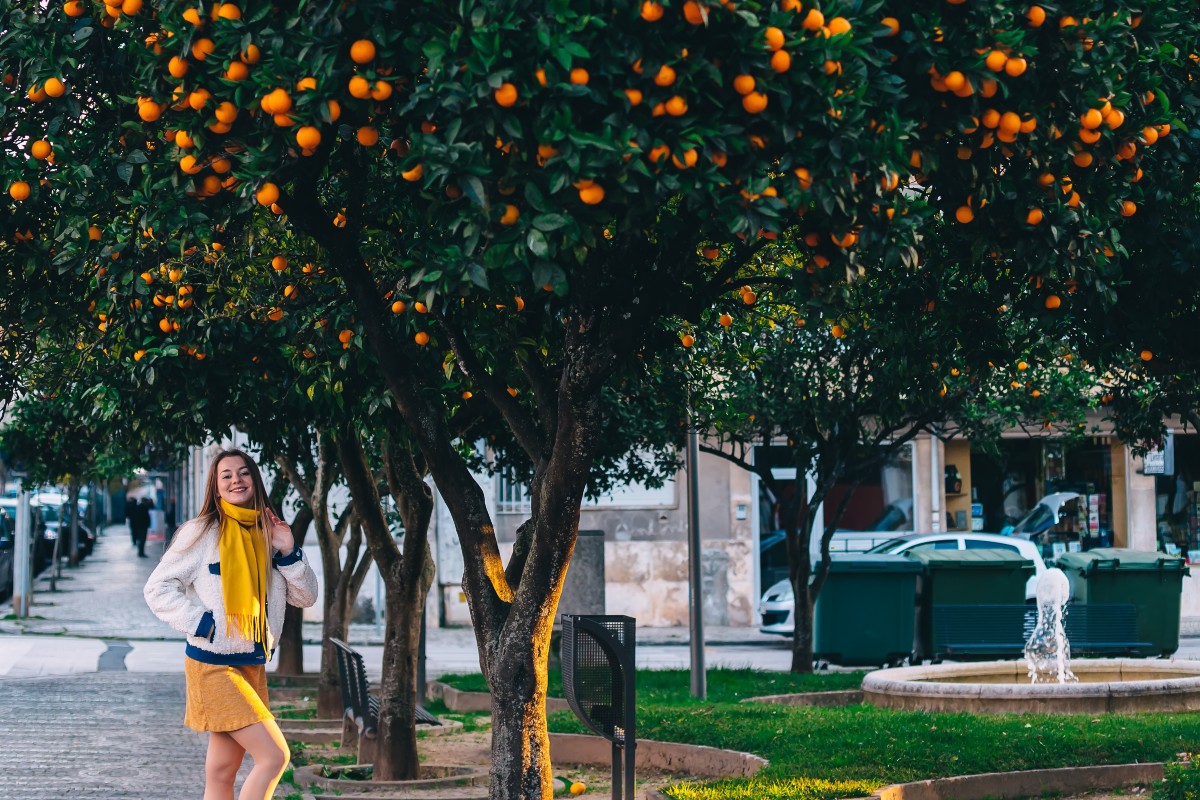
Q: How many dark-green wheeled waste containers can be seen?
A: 3